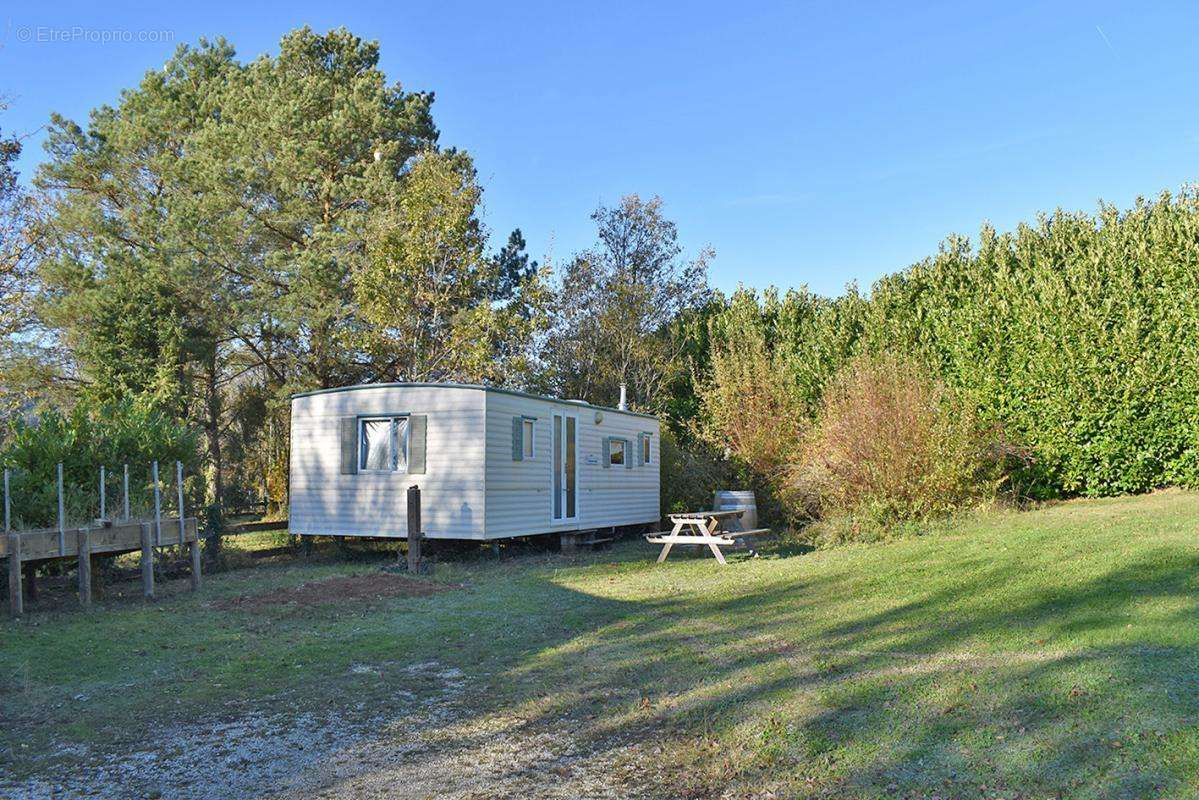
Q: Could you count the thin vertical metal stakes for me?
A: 6